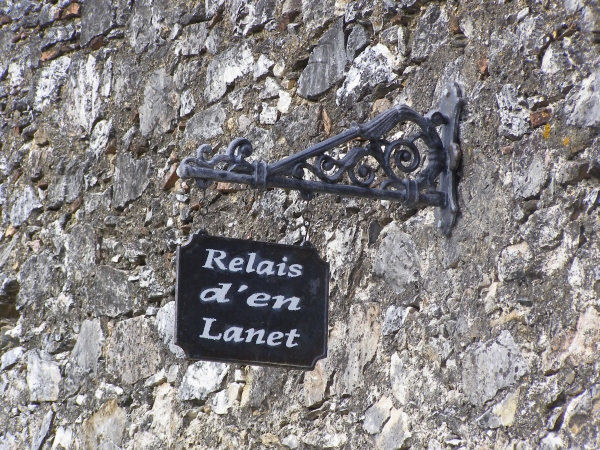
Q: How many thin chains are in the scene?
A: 2